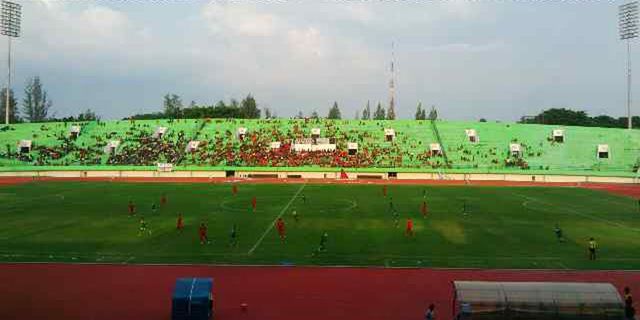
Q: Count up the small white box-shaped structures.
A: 15